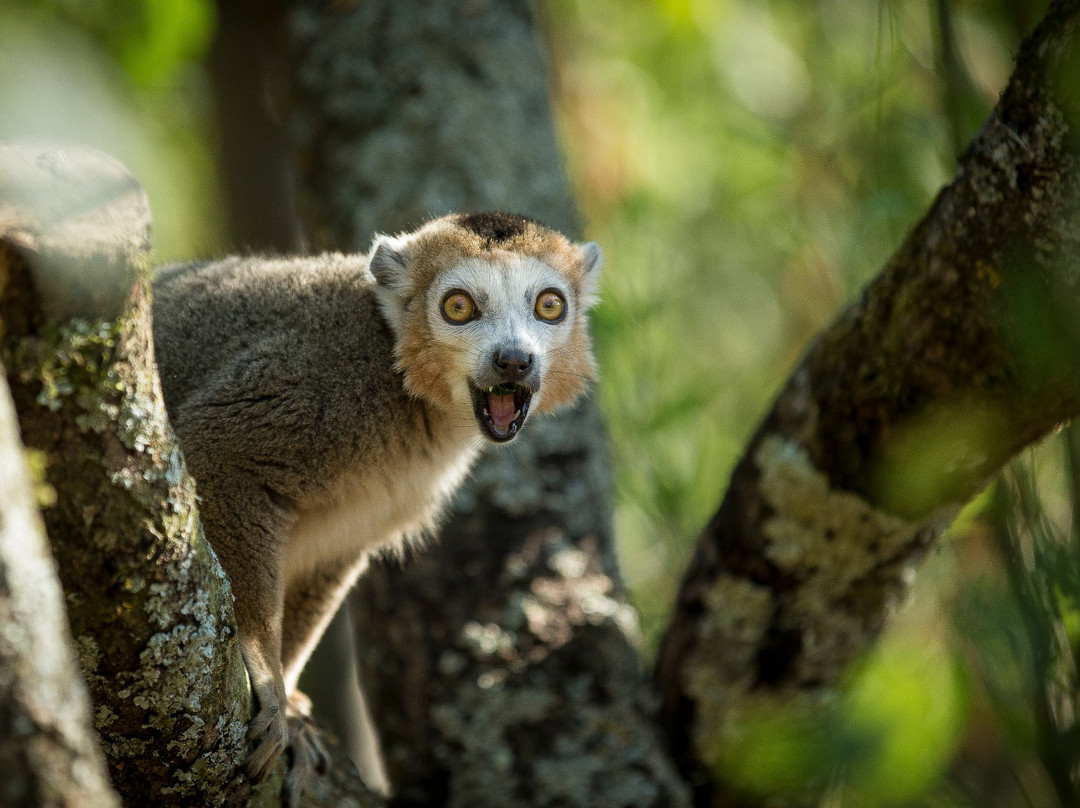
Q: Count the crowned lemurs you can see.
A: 1